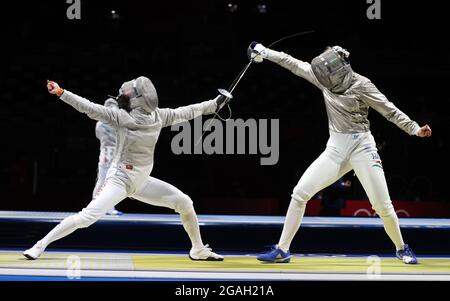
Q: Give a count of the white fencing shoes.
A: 2